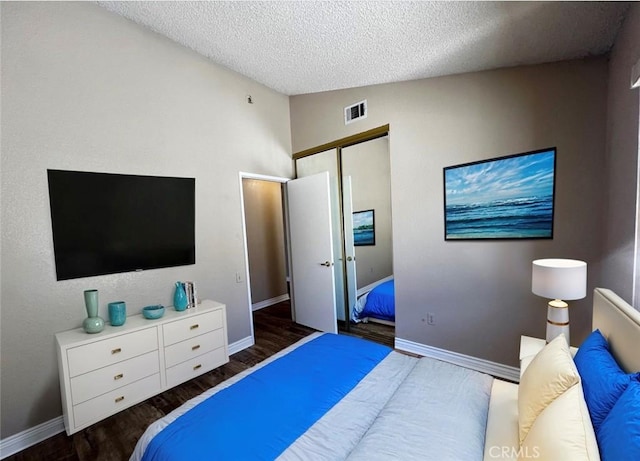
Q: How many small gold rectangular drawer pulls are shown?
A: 6